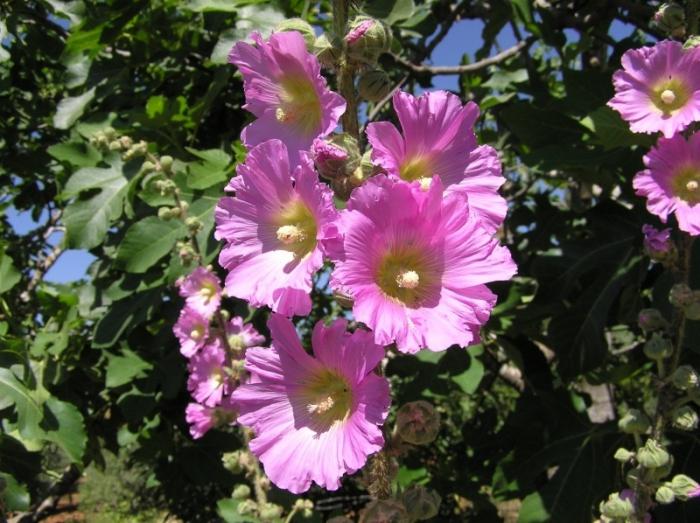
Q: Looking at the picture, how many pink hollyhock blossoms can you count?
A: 12